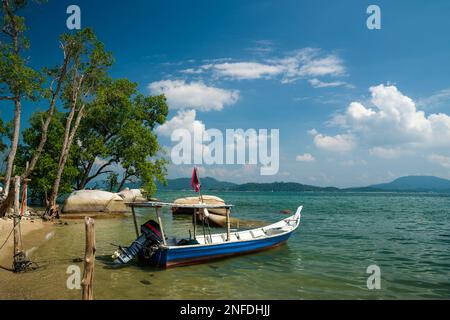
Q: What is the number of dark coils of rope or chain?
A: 1